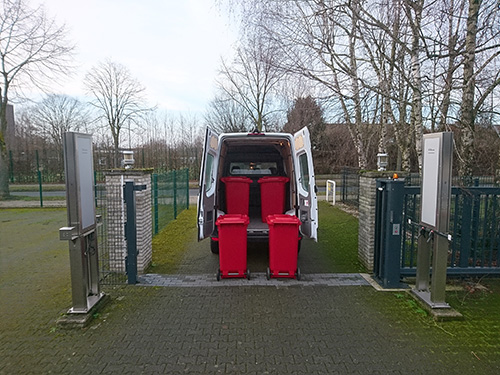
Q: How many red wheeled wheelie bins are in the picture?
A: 4